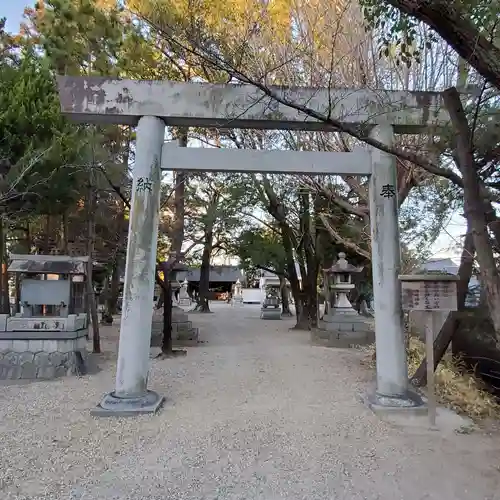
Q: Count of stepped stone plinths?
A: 2